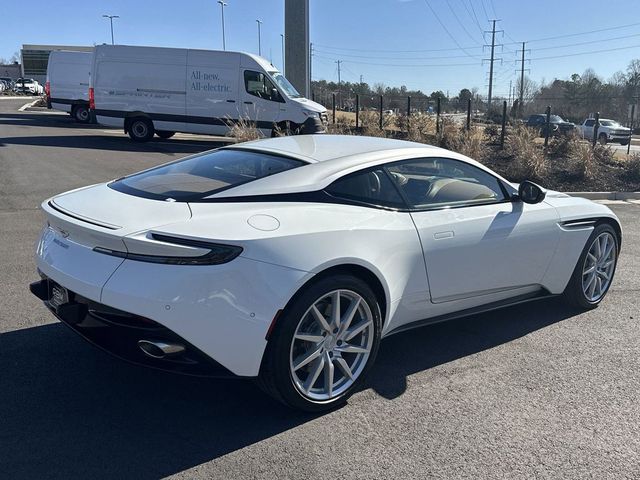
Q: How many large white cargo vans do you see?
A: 2